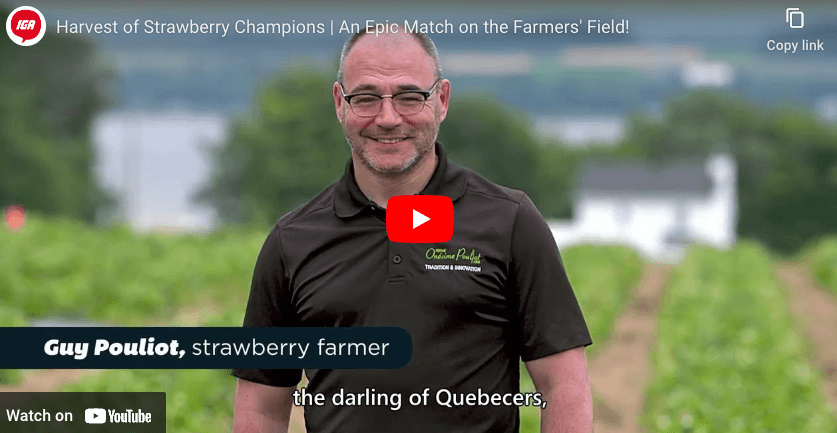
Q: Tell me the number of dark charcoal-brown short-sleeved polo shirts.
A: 1